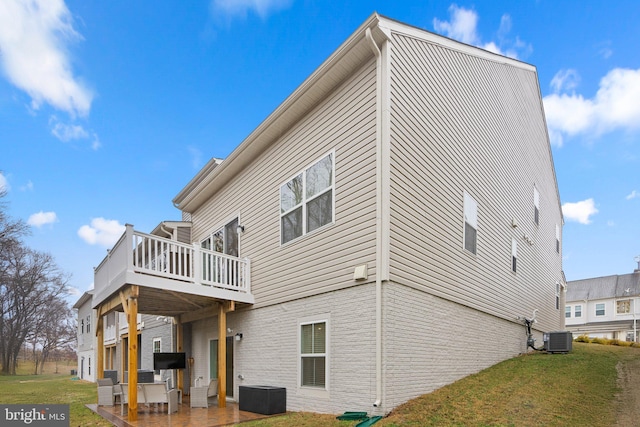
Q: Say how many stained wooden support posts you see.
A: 4